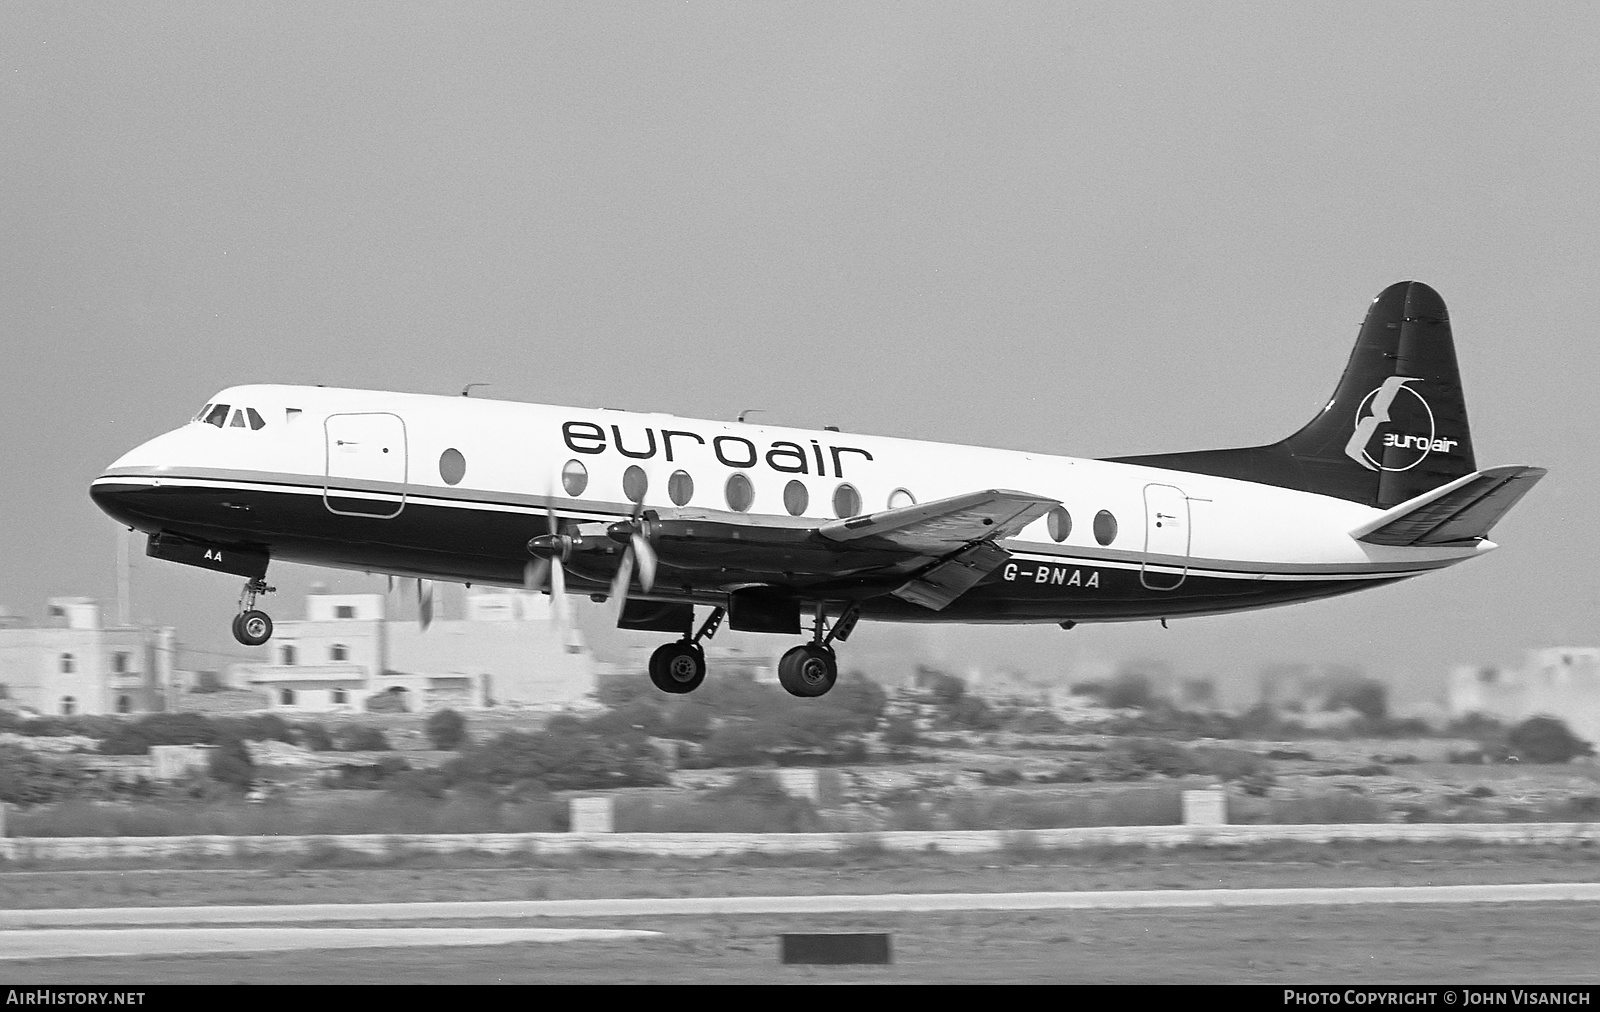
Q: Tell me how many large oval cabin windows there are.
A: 10